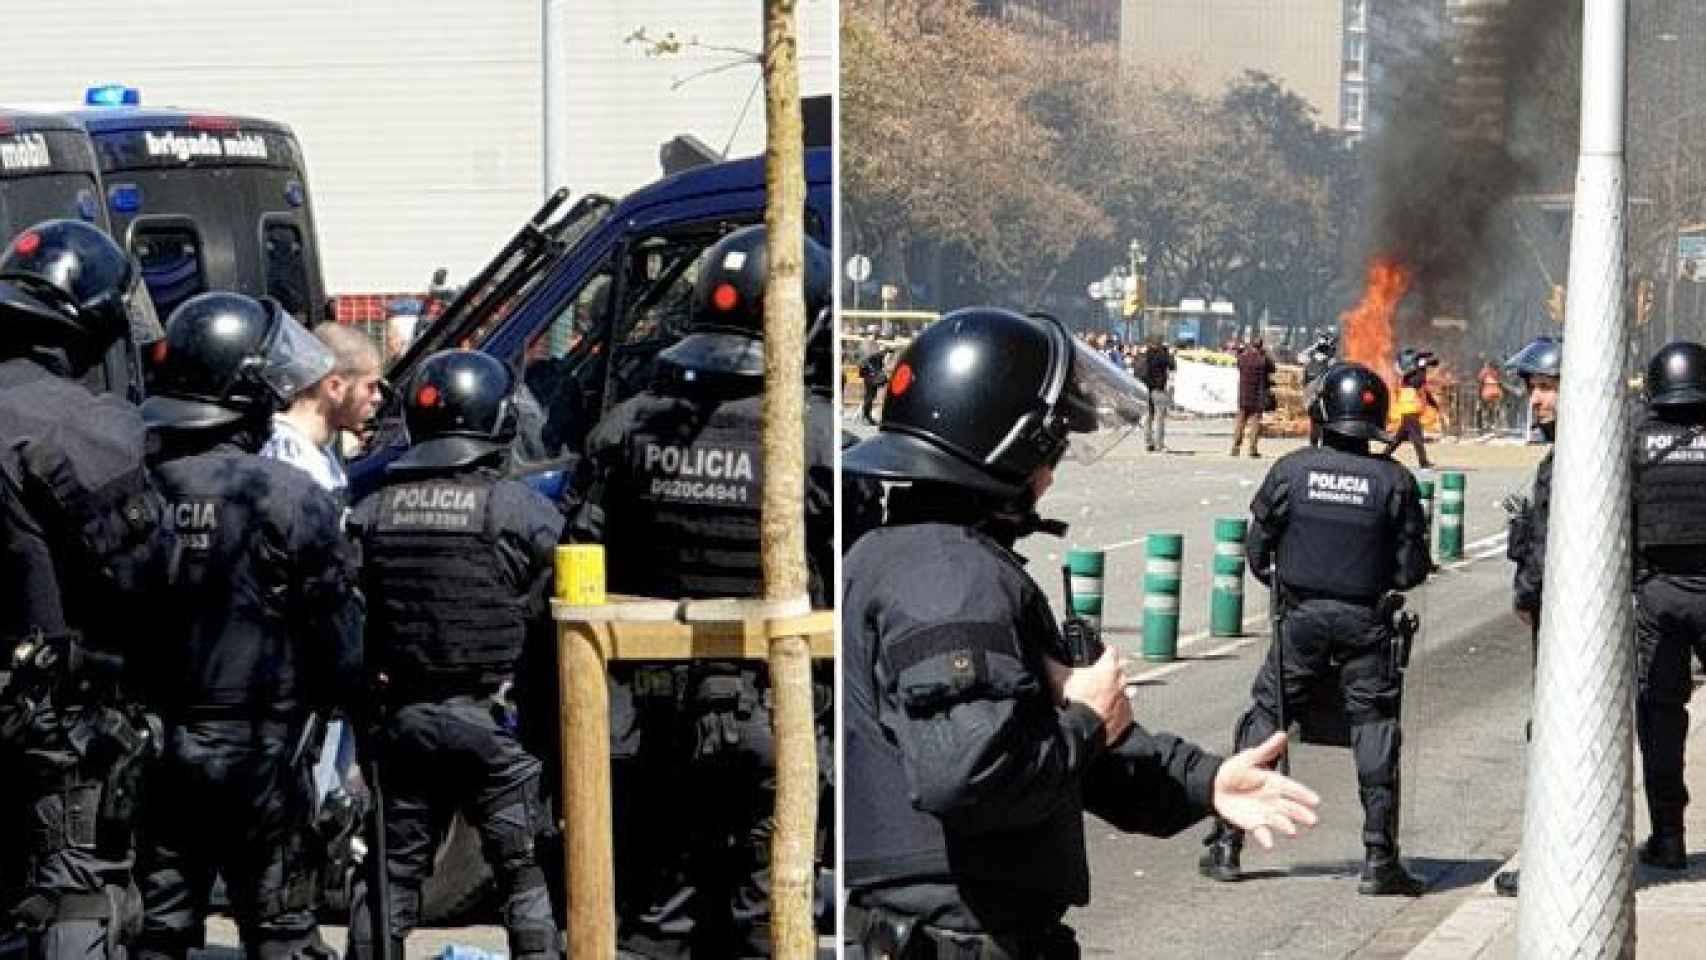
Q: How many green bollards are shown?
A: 5